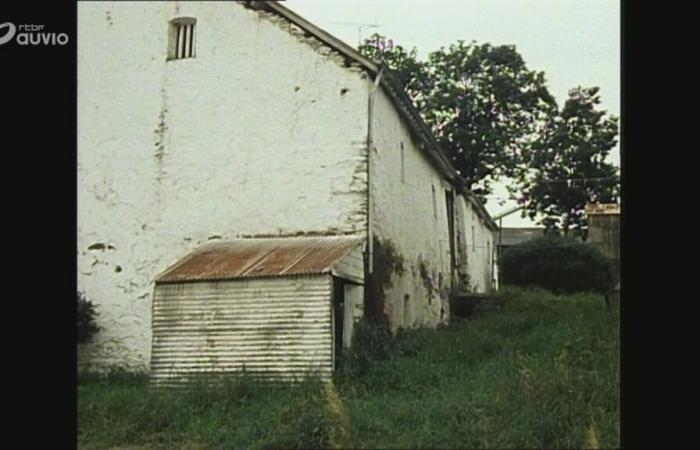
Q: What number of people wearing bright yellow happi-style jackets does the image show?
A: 0